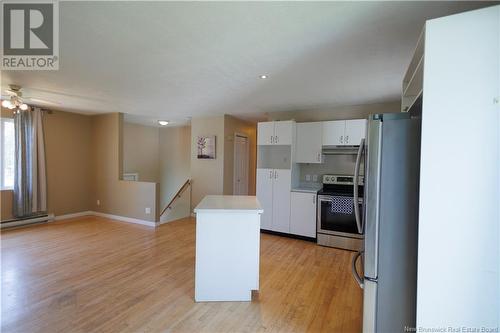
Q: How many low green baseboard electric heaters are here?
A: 0